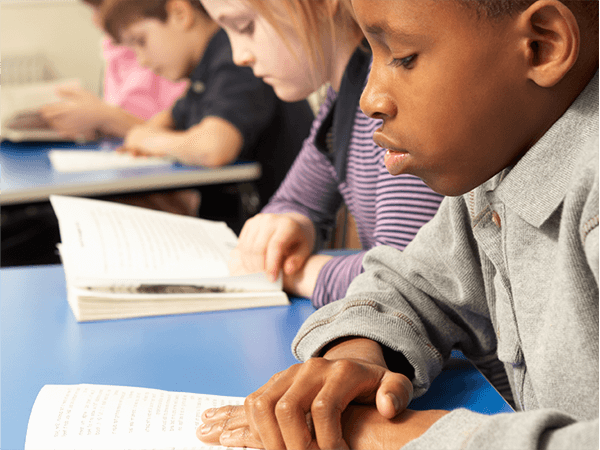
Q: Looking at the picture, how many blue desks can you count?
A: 2